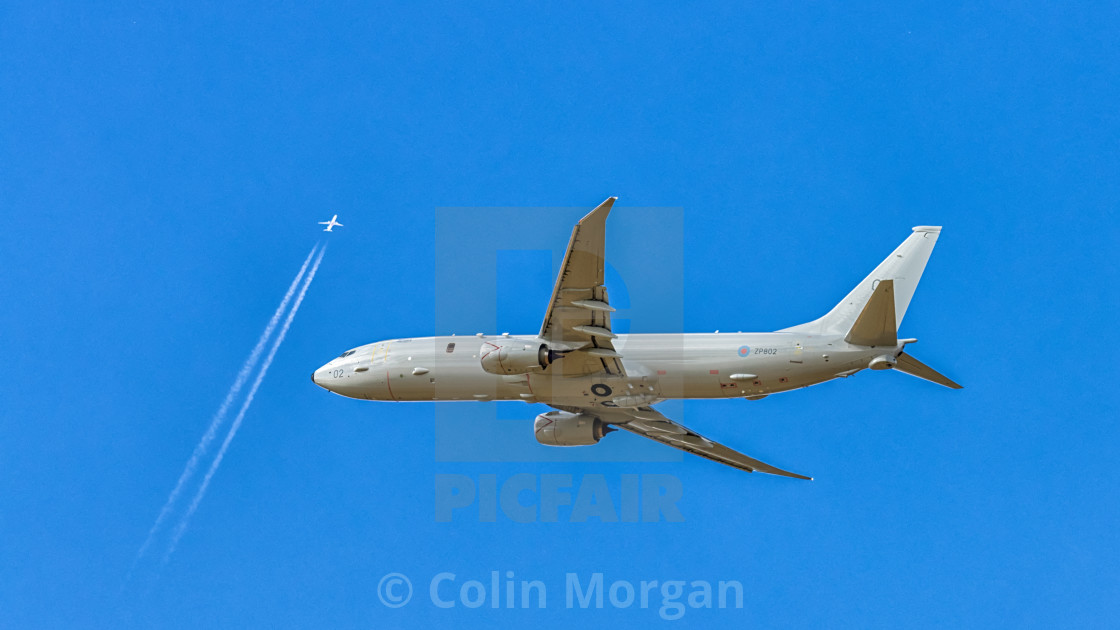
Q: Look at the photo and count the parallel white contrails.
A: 2